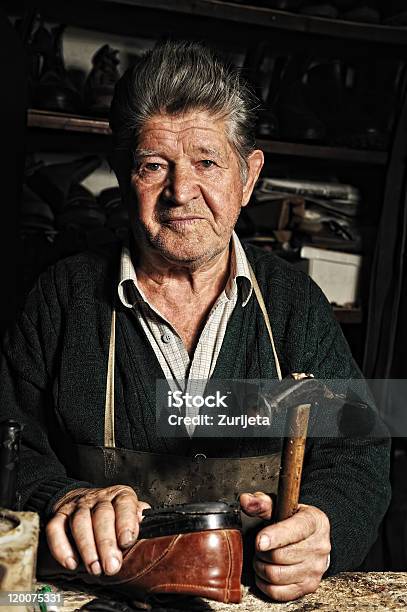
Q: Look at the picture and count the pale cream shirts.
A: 1